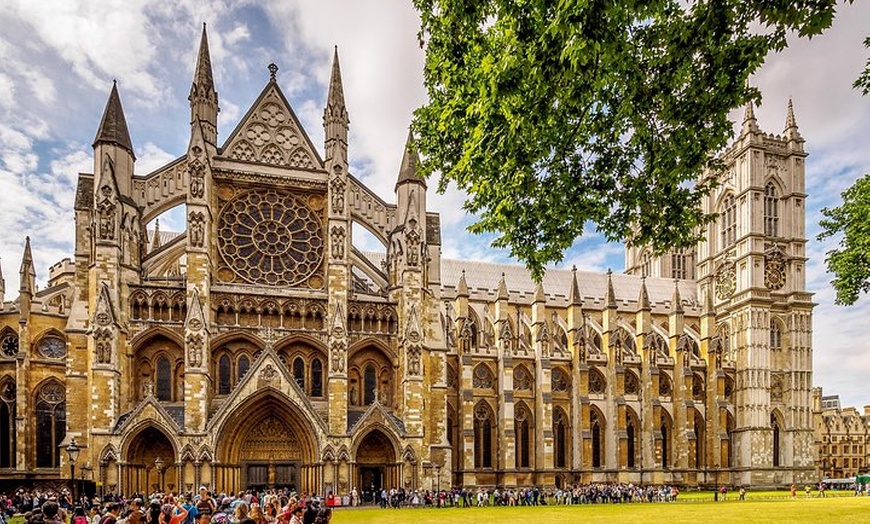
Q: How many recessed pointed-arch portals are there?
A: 3